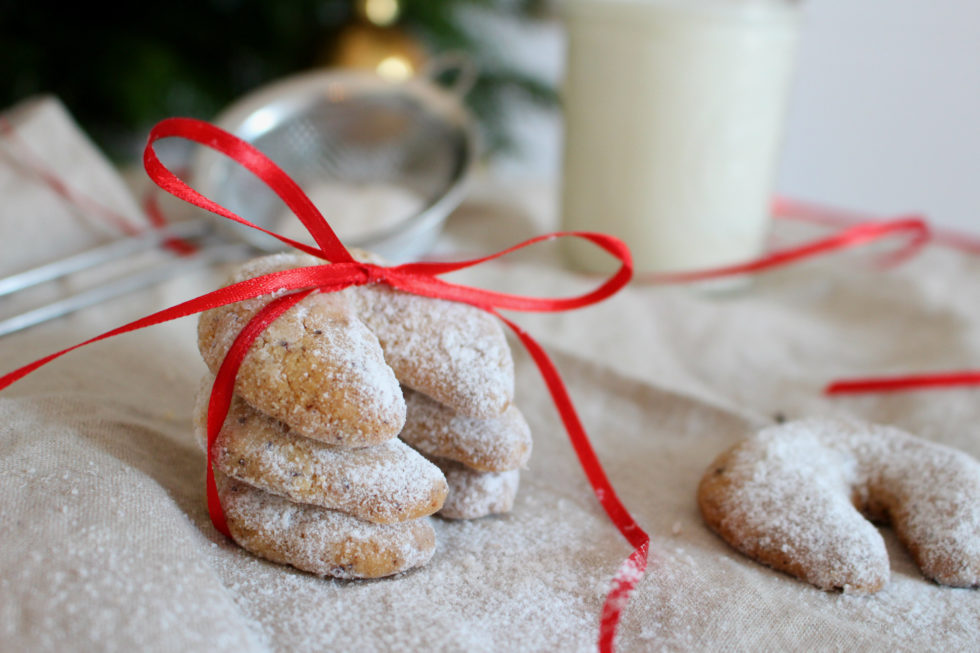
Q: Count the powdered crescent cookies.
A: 4